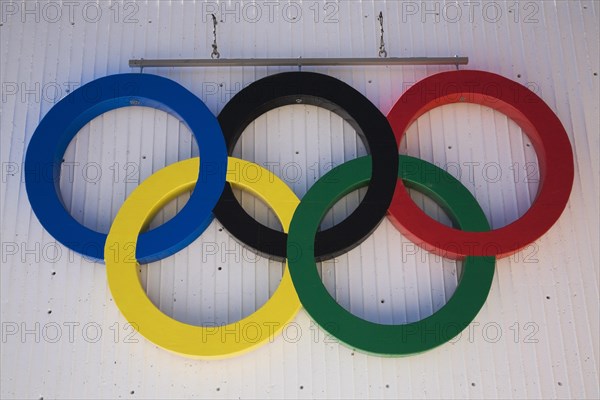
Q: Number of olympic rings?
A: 5